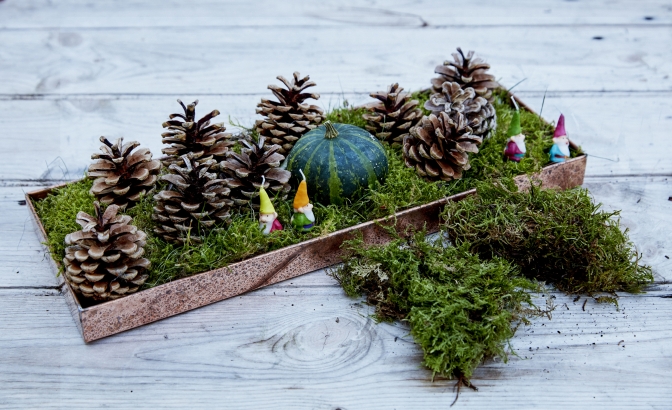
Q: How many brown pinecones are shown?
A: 10